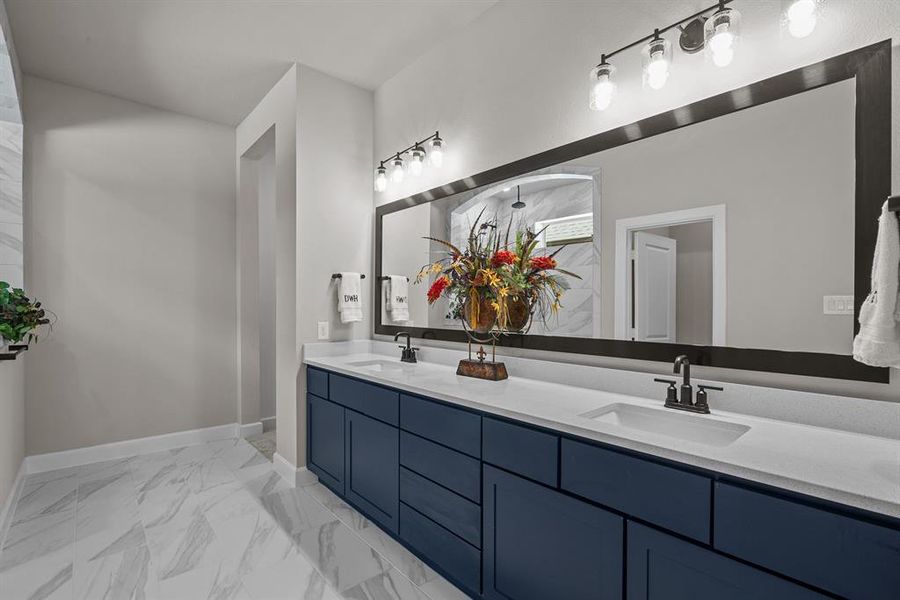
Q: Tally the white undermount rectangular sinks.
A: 2